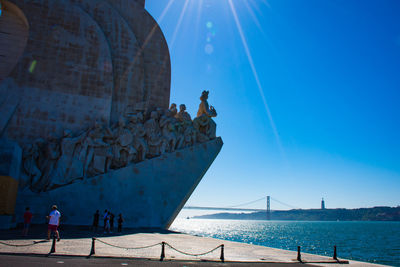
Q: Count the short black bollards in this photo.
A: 6